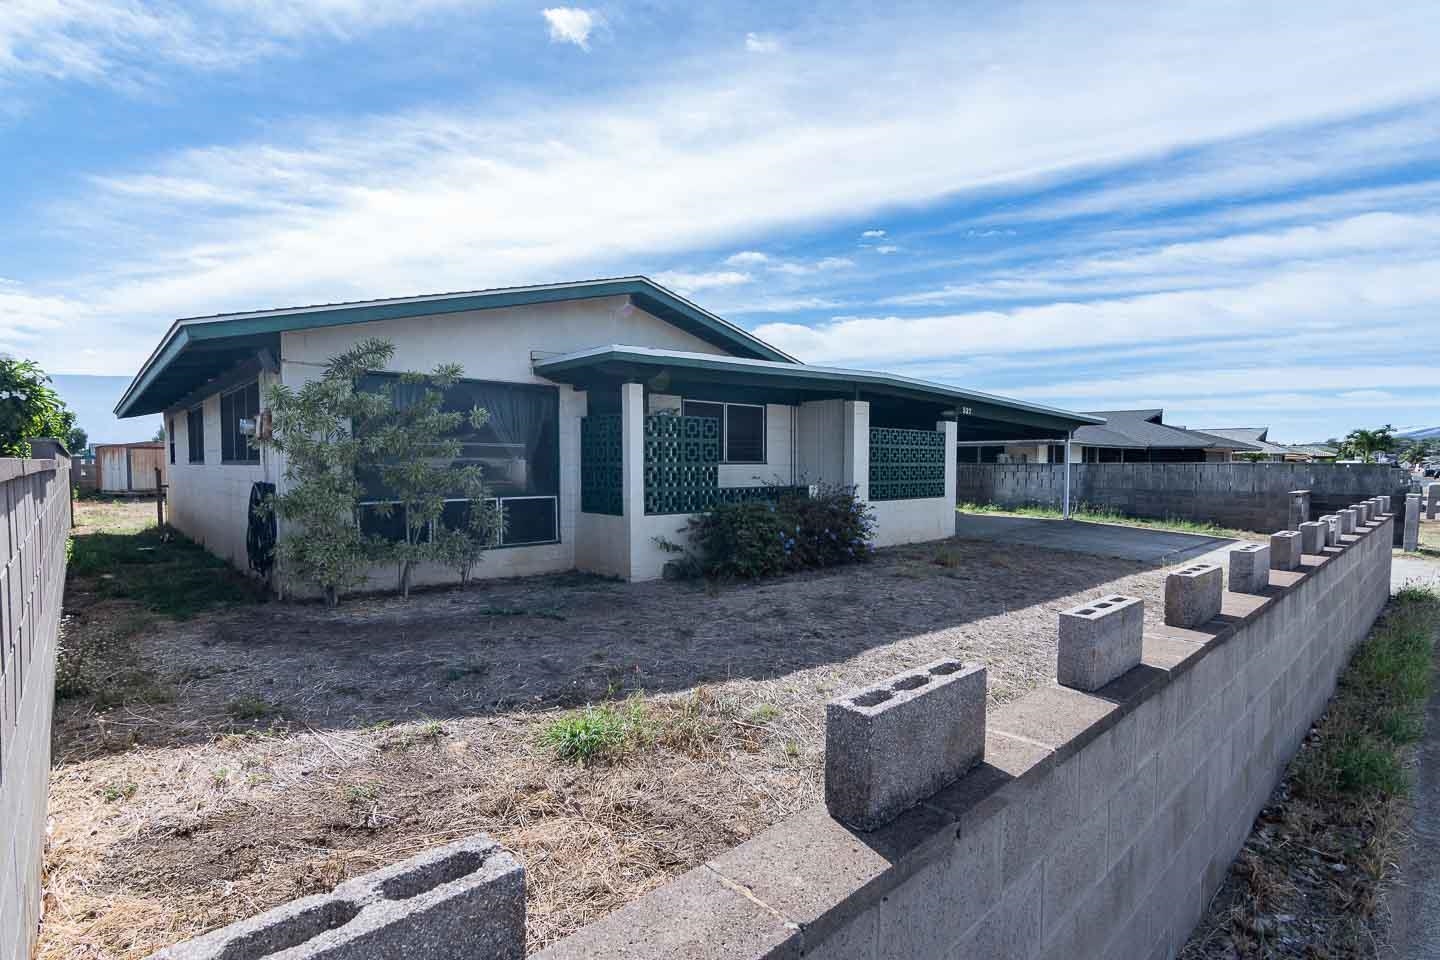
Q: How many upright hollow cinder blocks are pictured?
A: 13